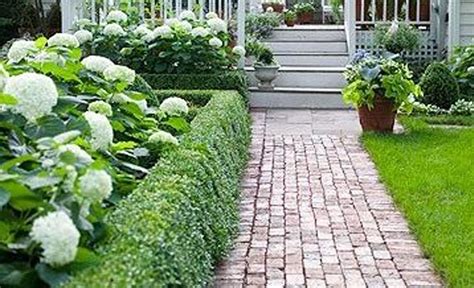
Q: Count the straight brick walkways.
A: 1